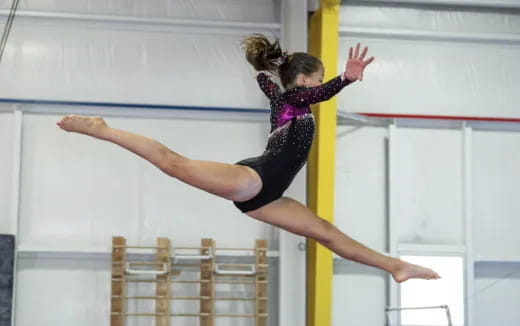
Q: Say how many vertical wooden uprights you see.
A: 4